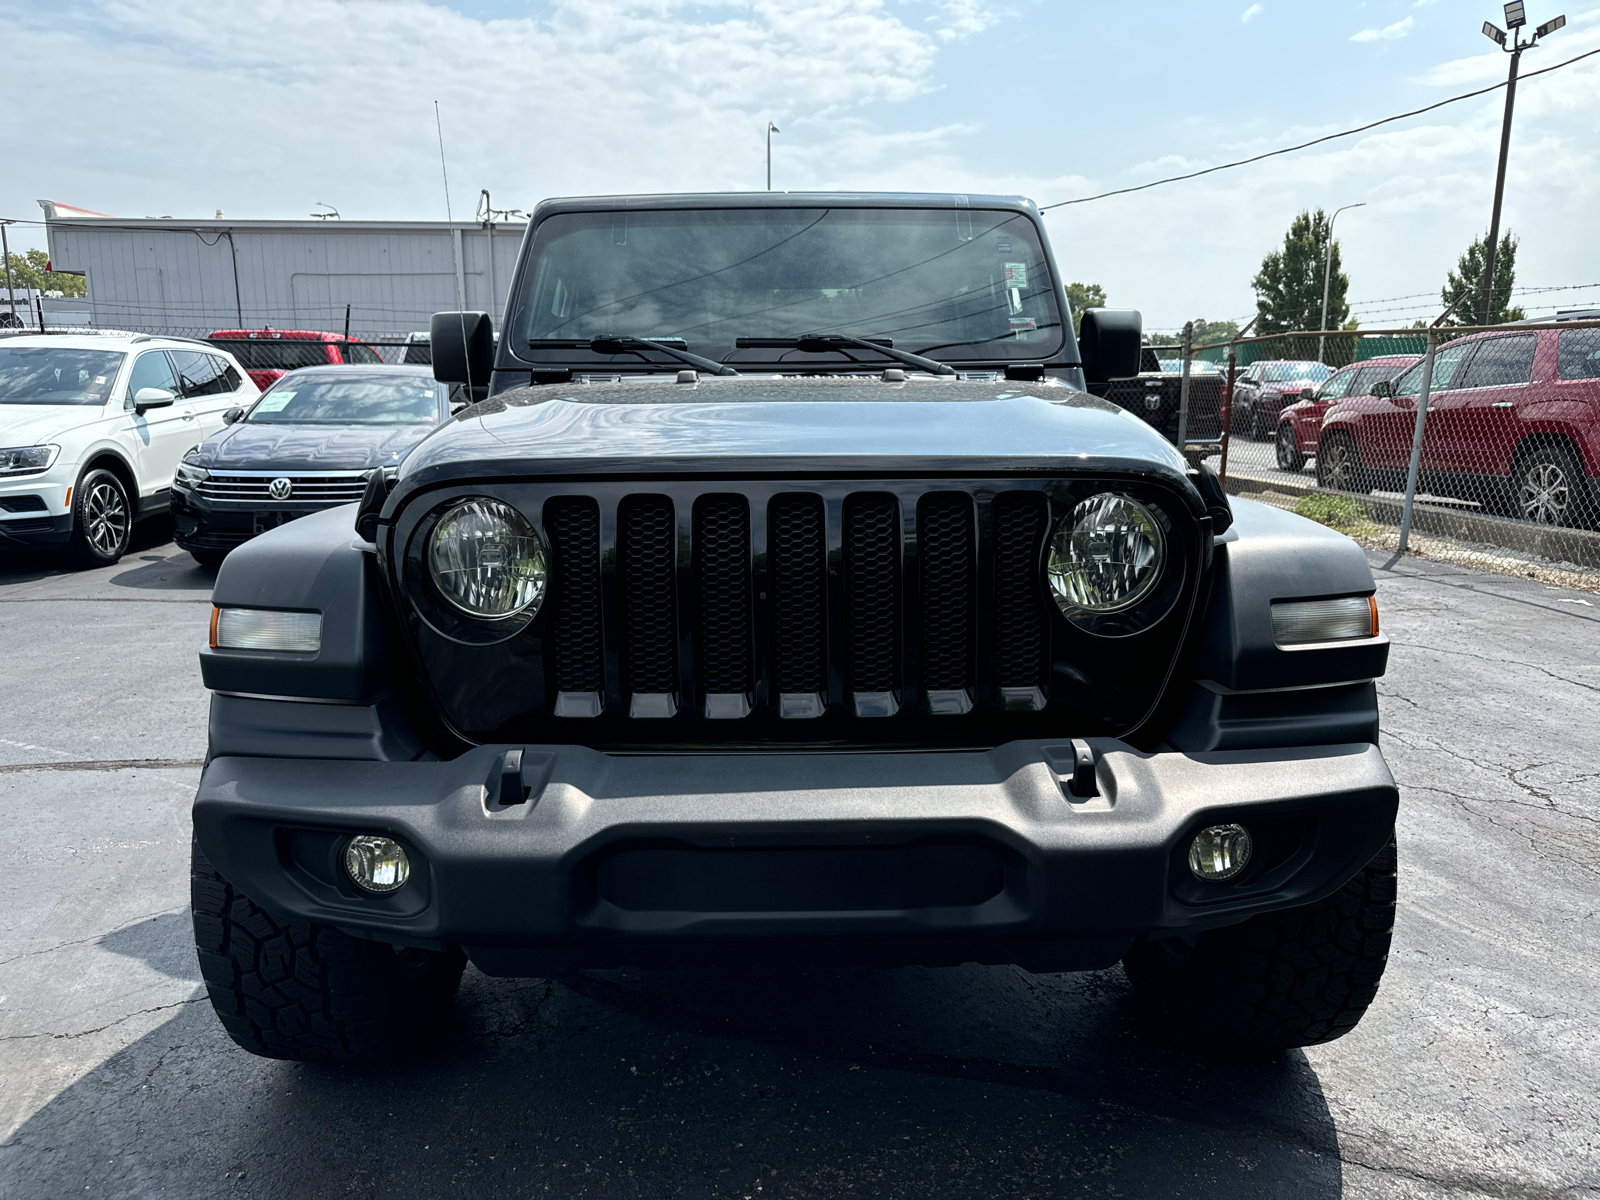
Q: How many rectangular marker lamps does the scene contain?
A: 2